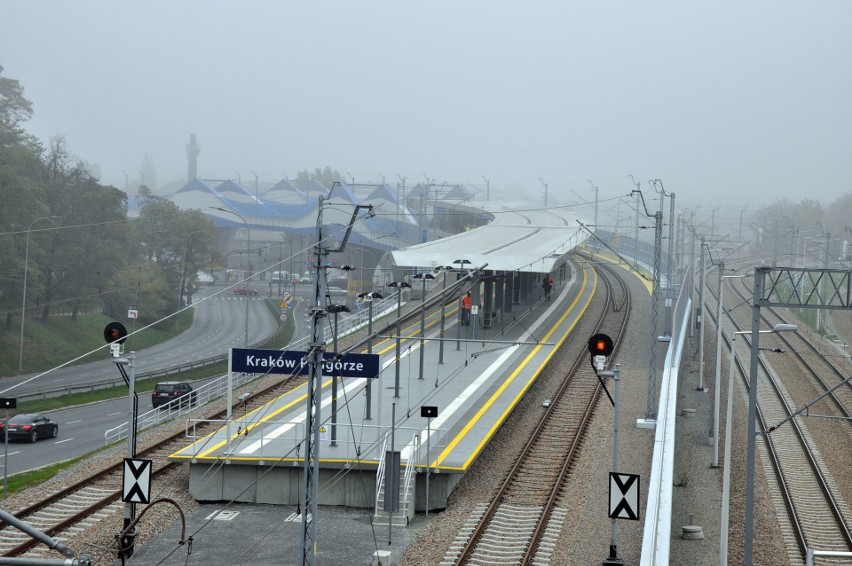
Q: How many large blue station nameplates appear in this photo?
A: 1